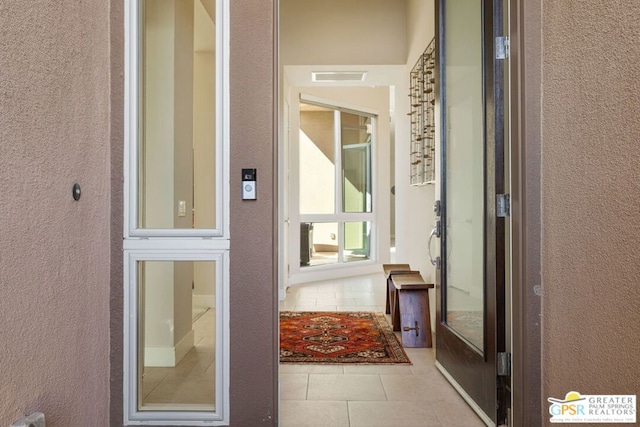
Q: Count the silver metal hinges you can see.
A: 3